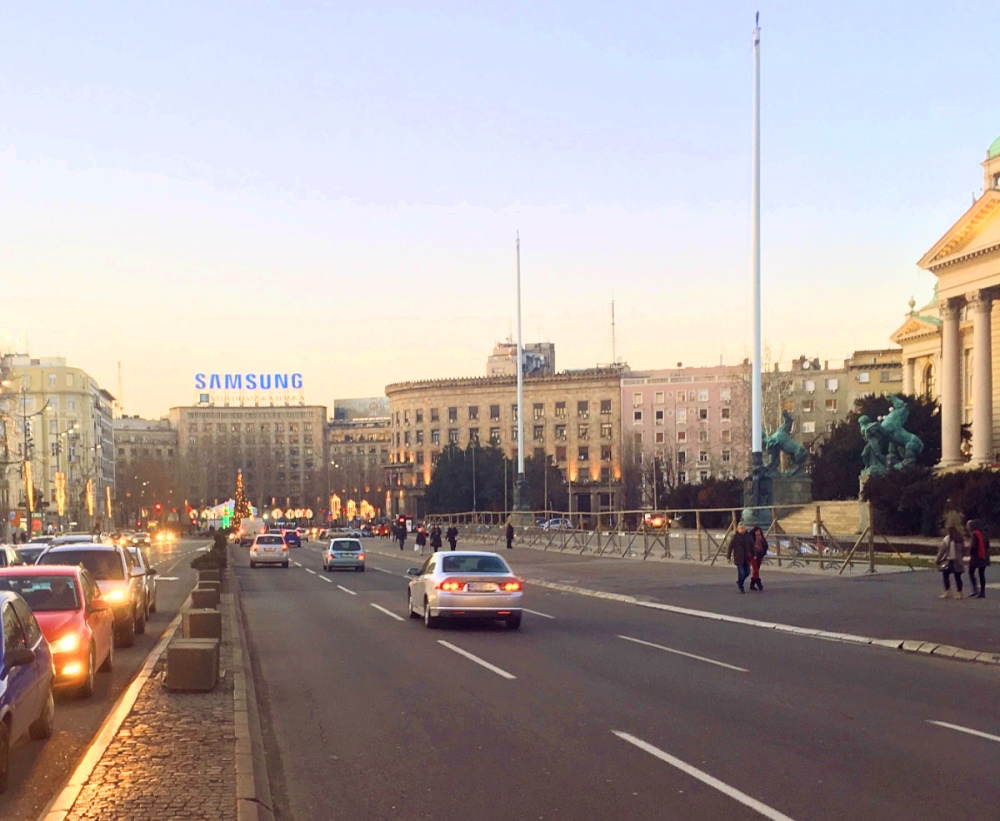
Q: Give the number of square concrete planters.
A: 5